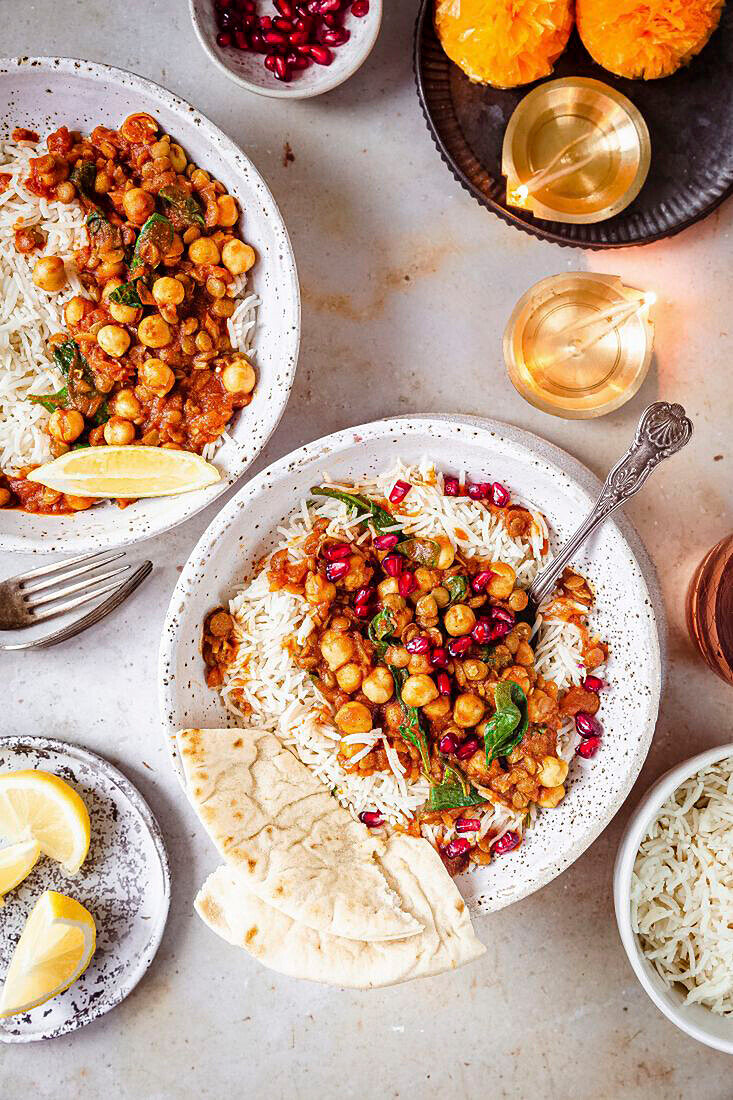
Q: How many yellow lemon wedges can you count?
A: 4